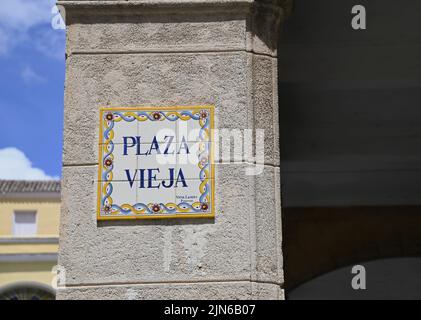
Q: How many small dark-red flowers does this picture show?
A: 8